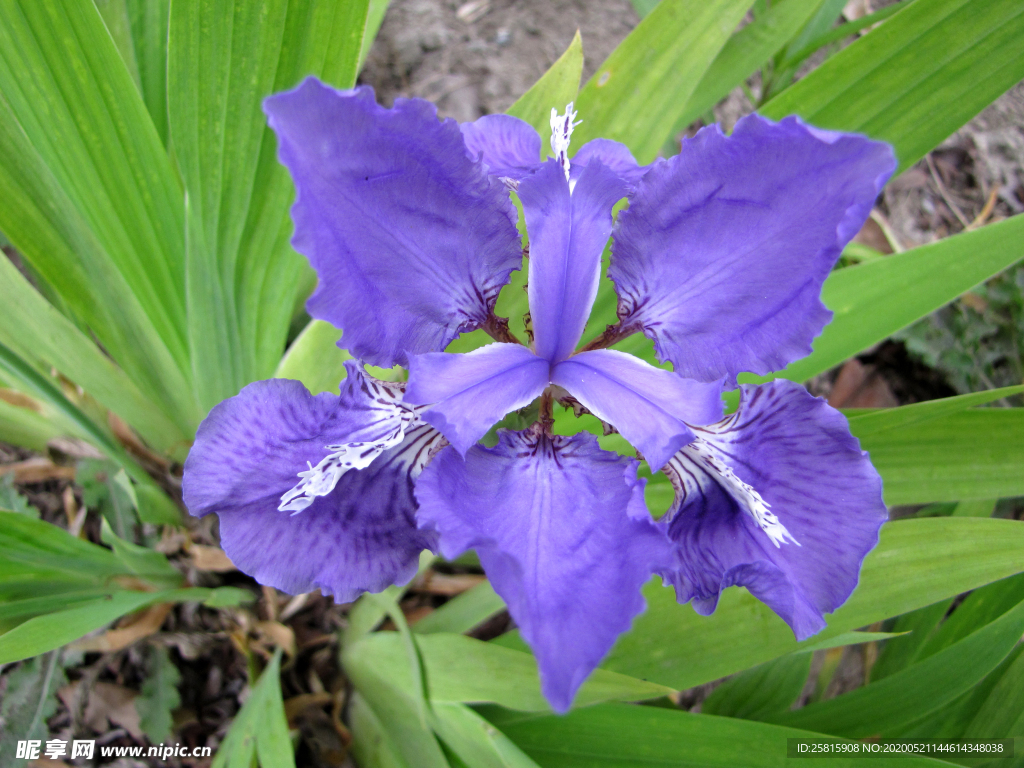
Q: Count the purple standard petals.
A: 3